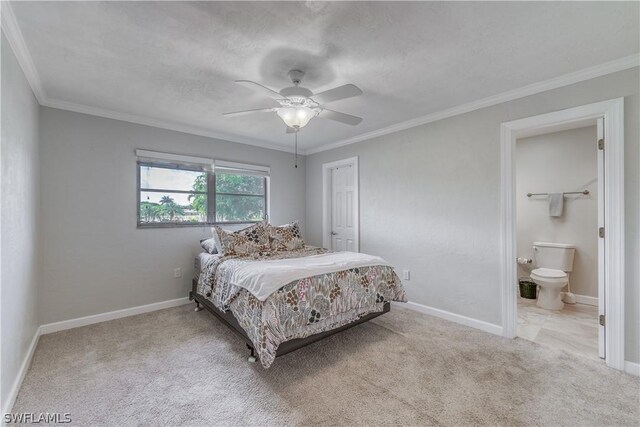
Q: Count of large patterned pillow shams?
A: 2